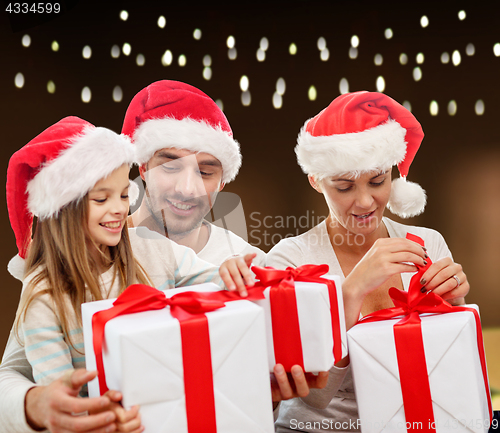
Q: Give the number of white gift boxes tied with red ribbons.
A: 3